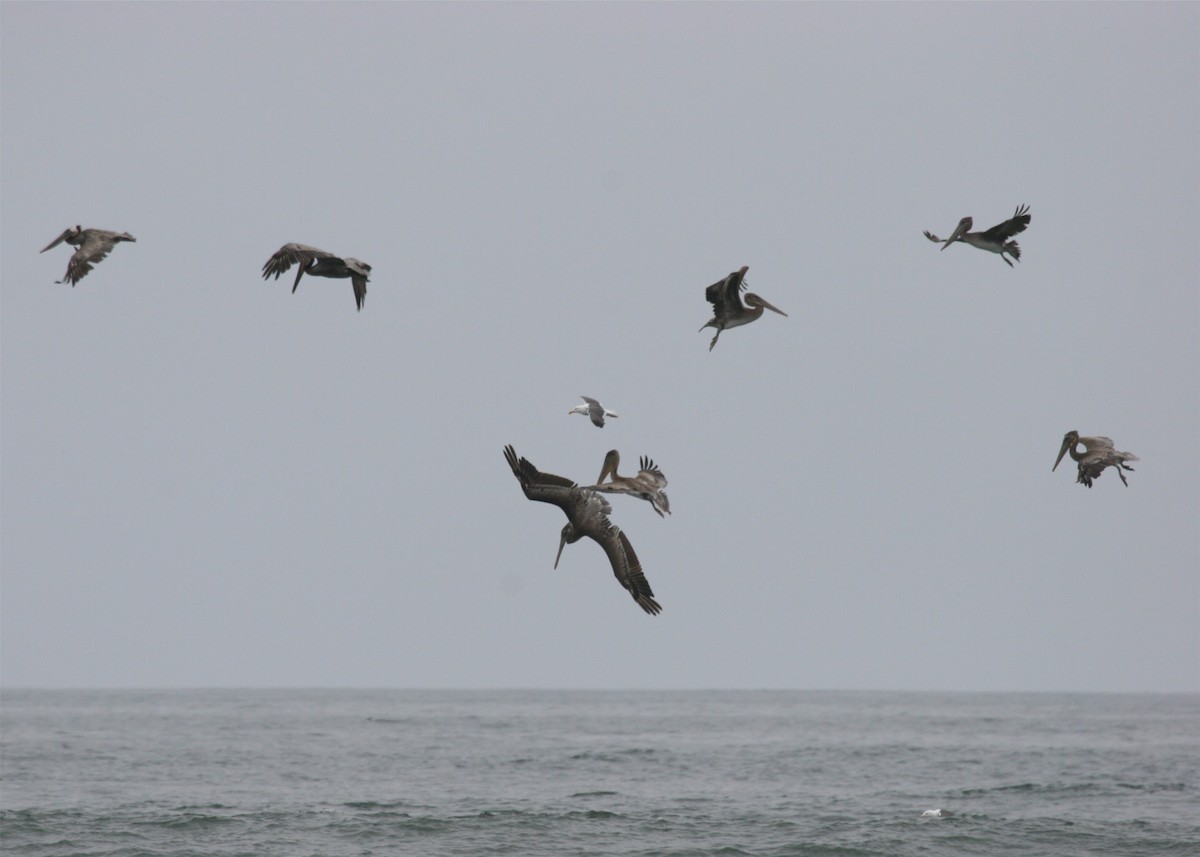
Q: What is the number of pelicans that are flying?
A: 7